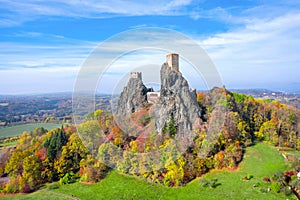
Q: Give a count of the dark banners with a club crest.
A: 0